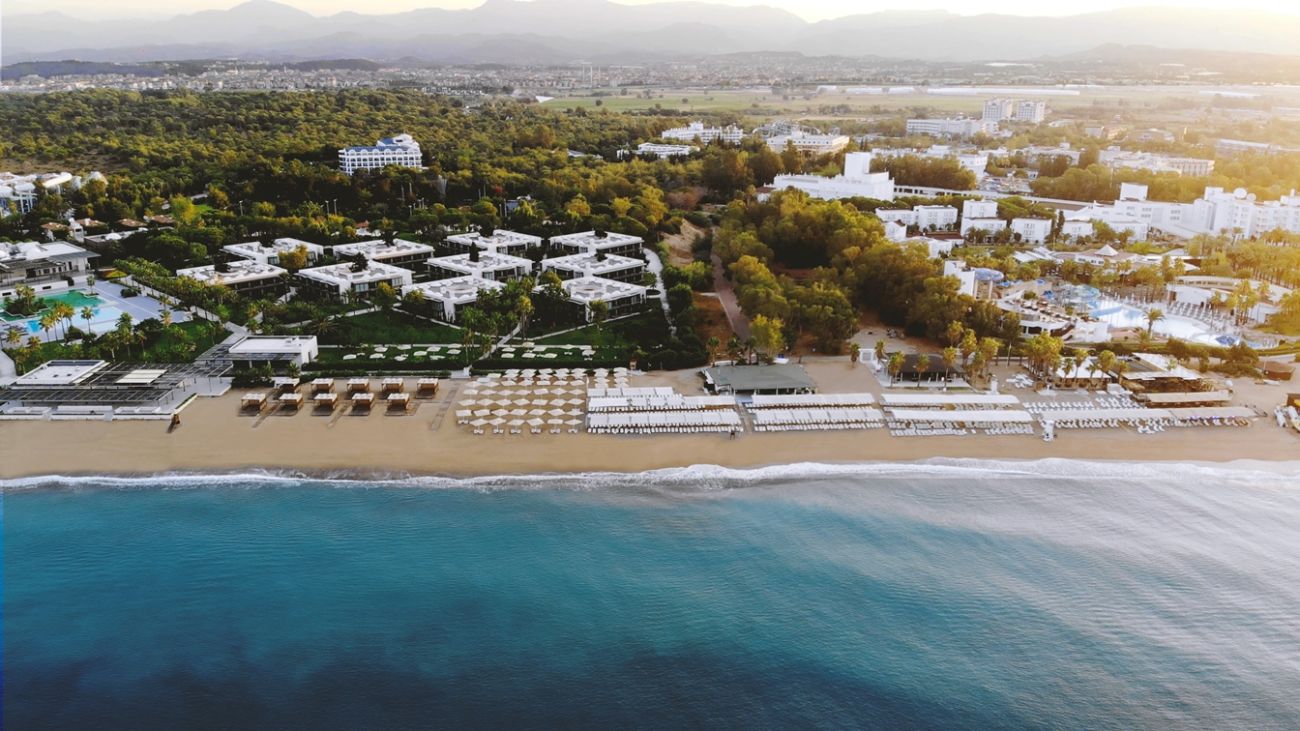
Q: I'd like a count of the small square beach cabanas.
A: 10